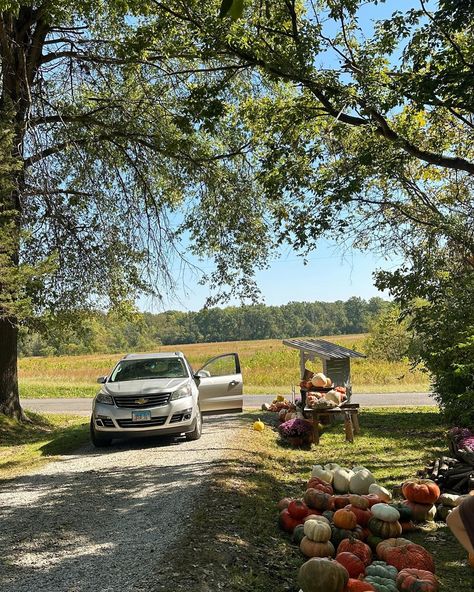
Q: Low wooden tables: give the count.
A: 1